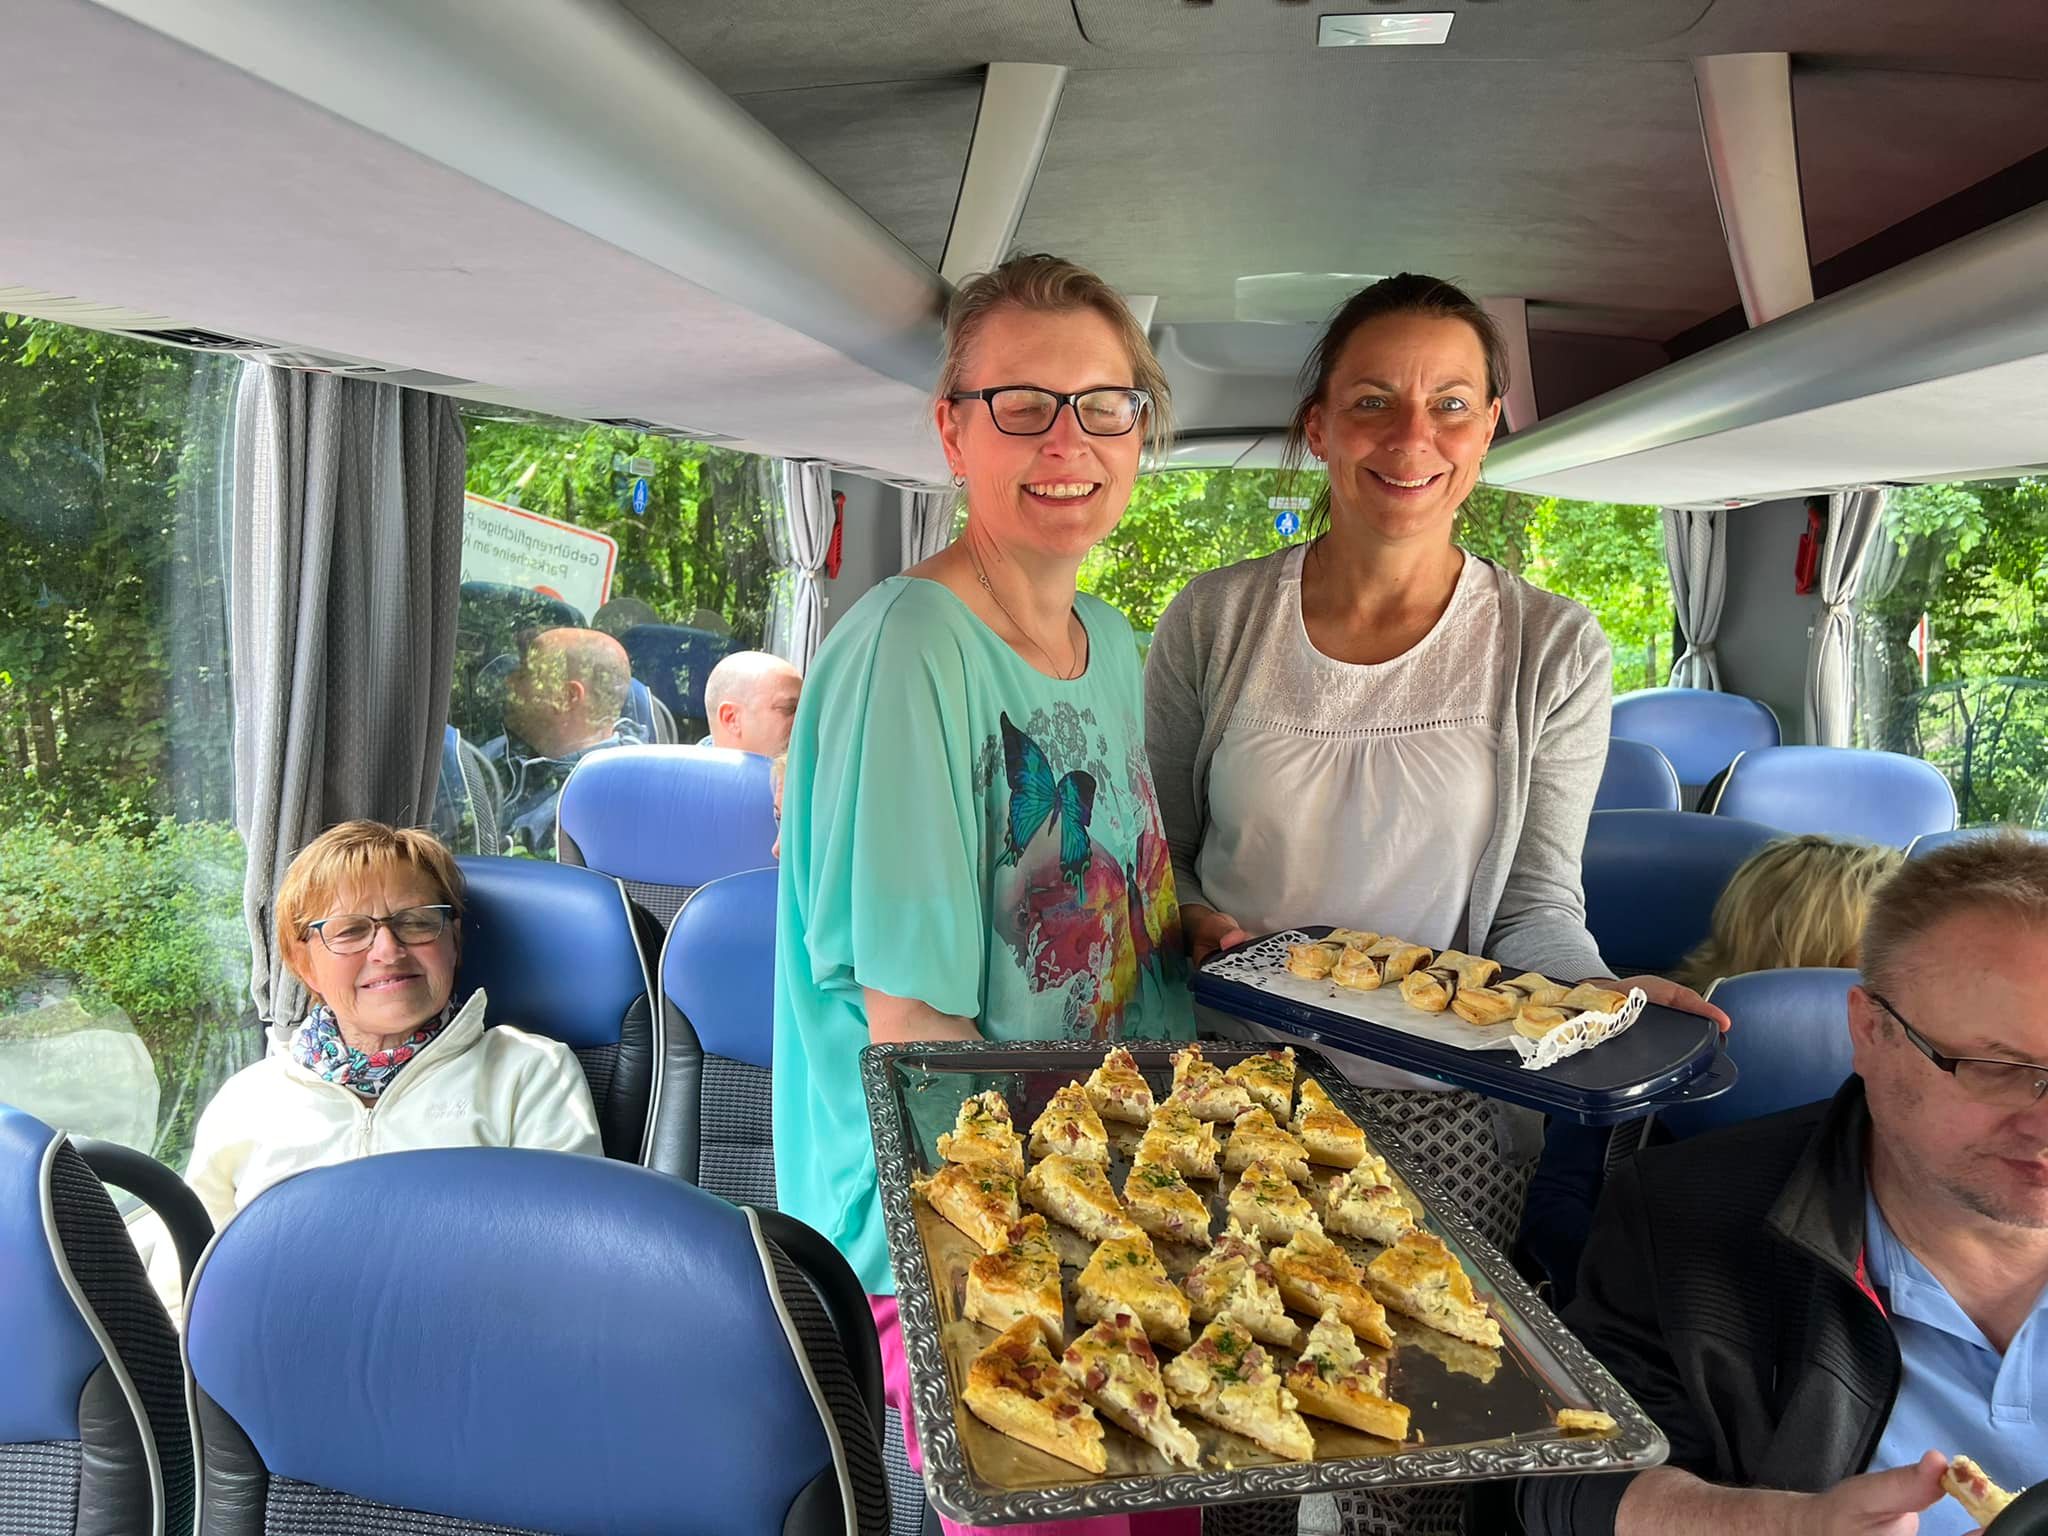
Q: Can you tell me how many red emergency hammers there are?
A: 2